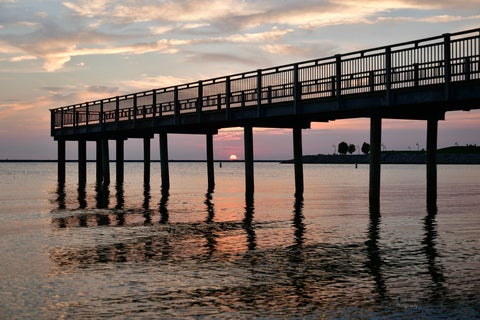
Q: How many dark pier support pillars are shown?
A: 12